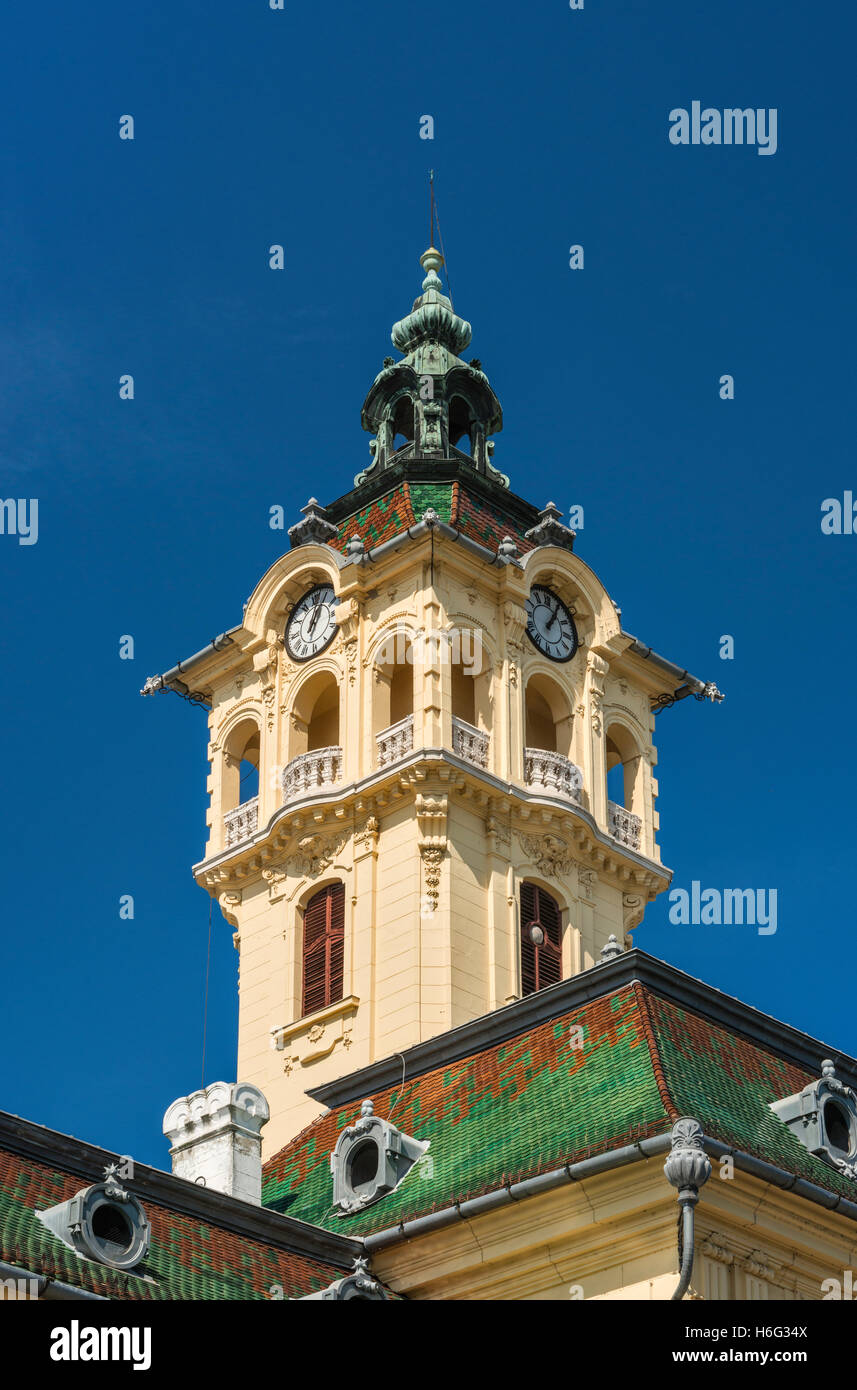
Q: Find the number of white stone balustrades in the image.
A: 6